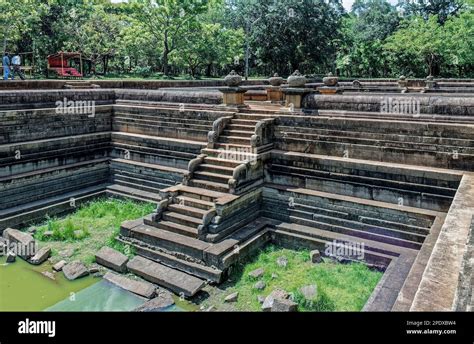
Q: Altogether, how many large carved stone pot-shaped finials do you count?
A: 4